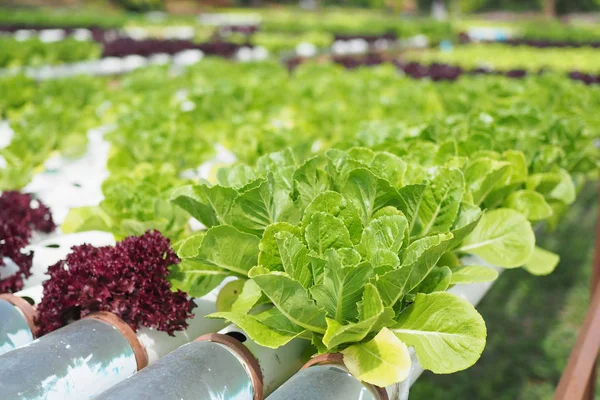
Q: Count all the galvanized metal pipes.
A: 4